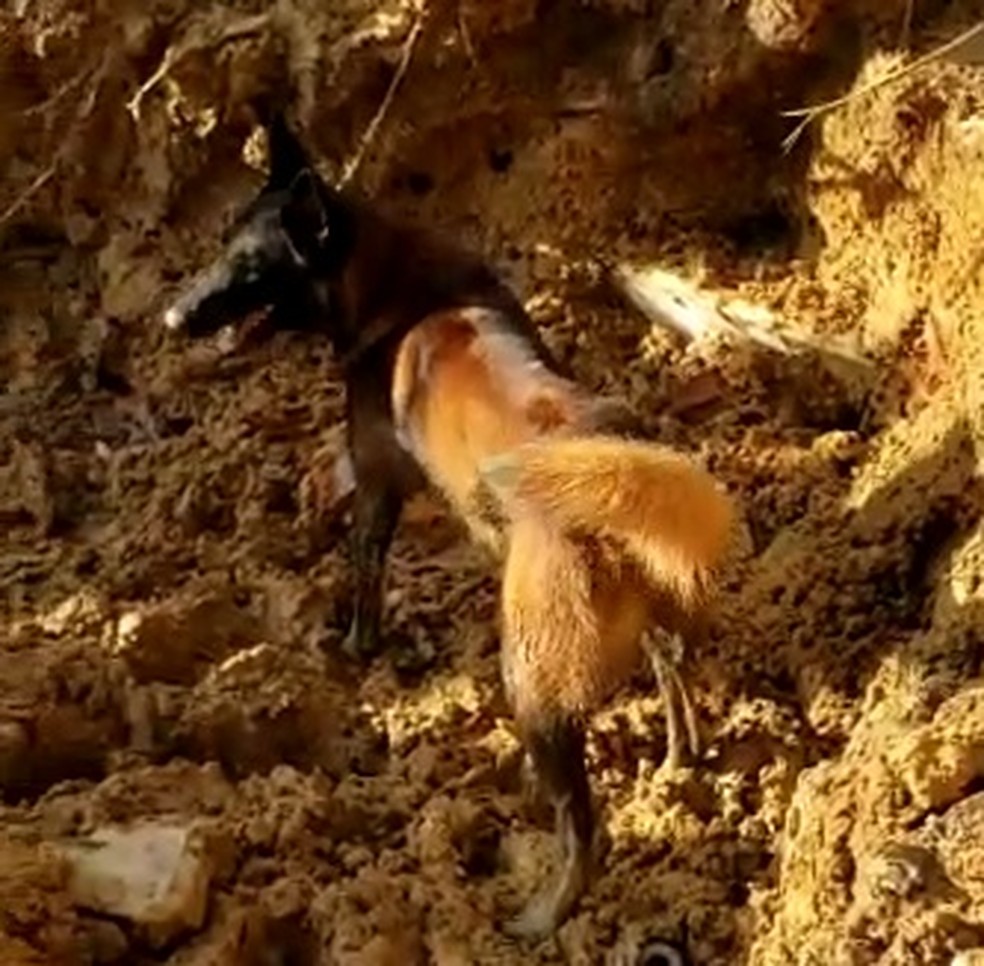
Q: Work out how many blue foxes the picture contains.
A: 0